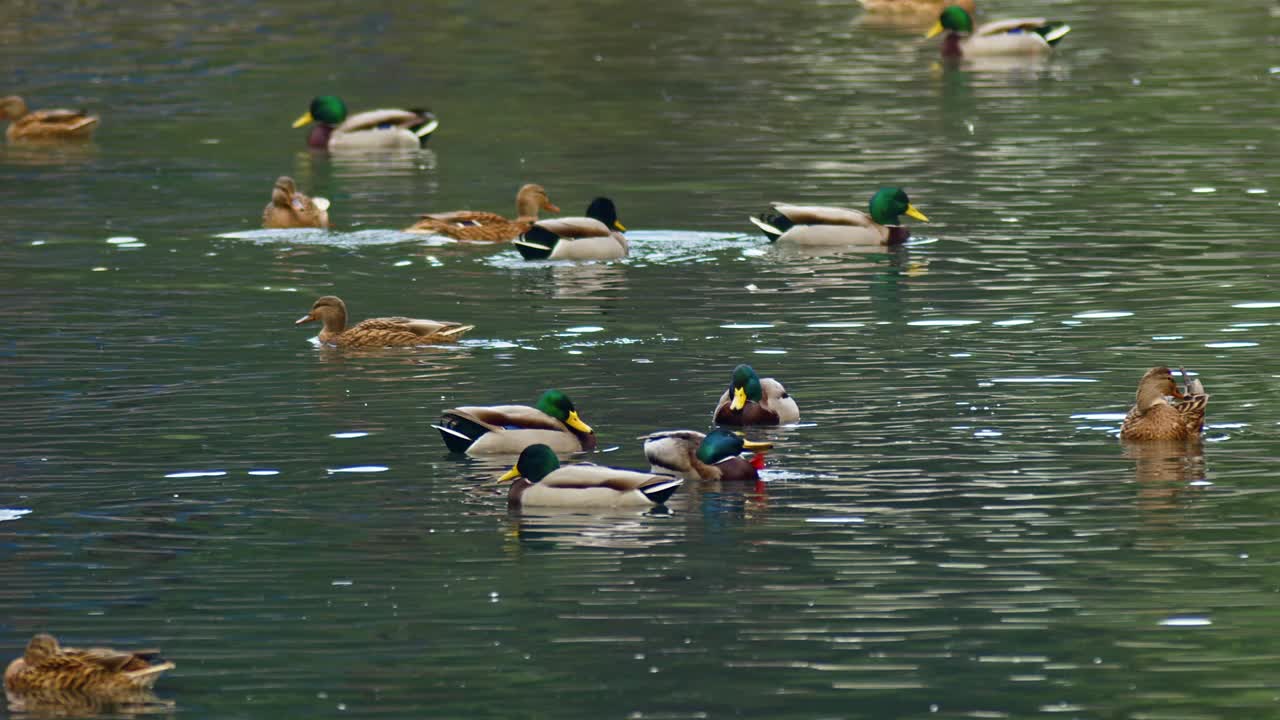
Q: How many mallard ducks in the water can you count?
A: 15